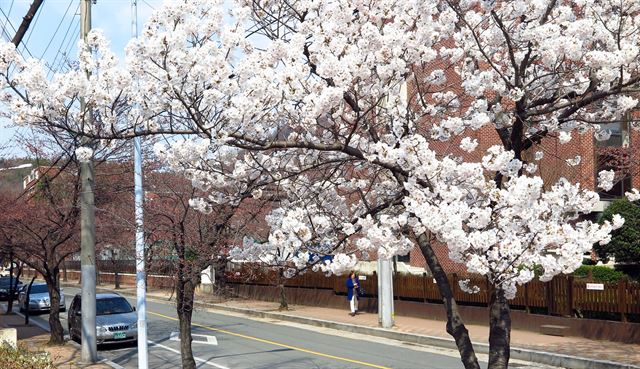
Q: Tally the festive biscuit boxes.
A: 0